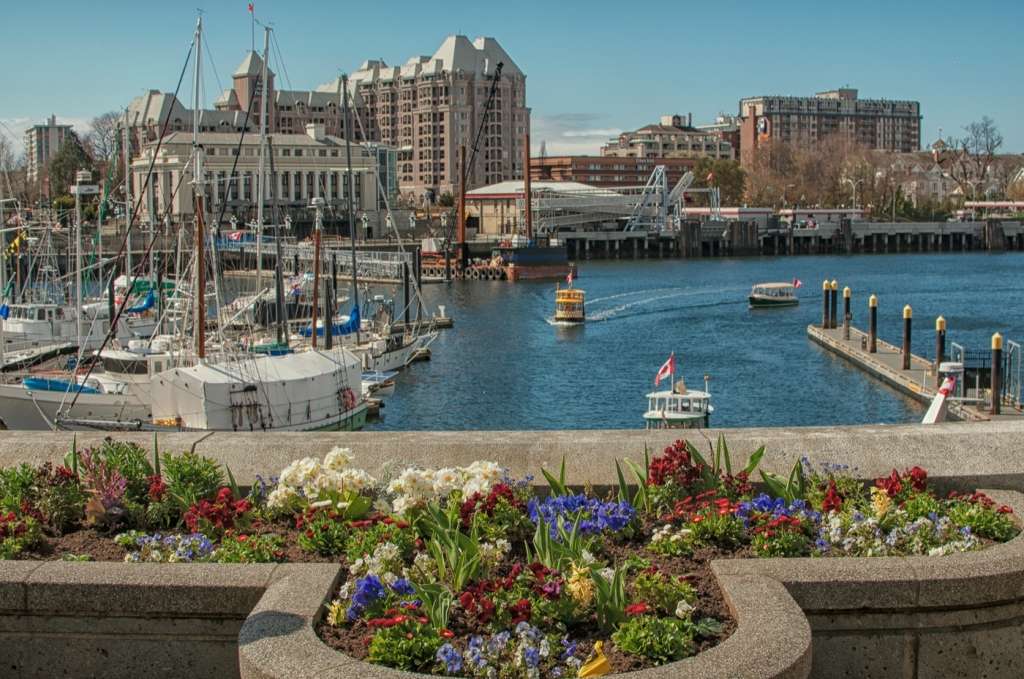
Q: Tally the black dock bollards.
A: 7